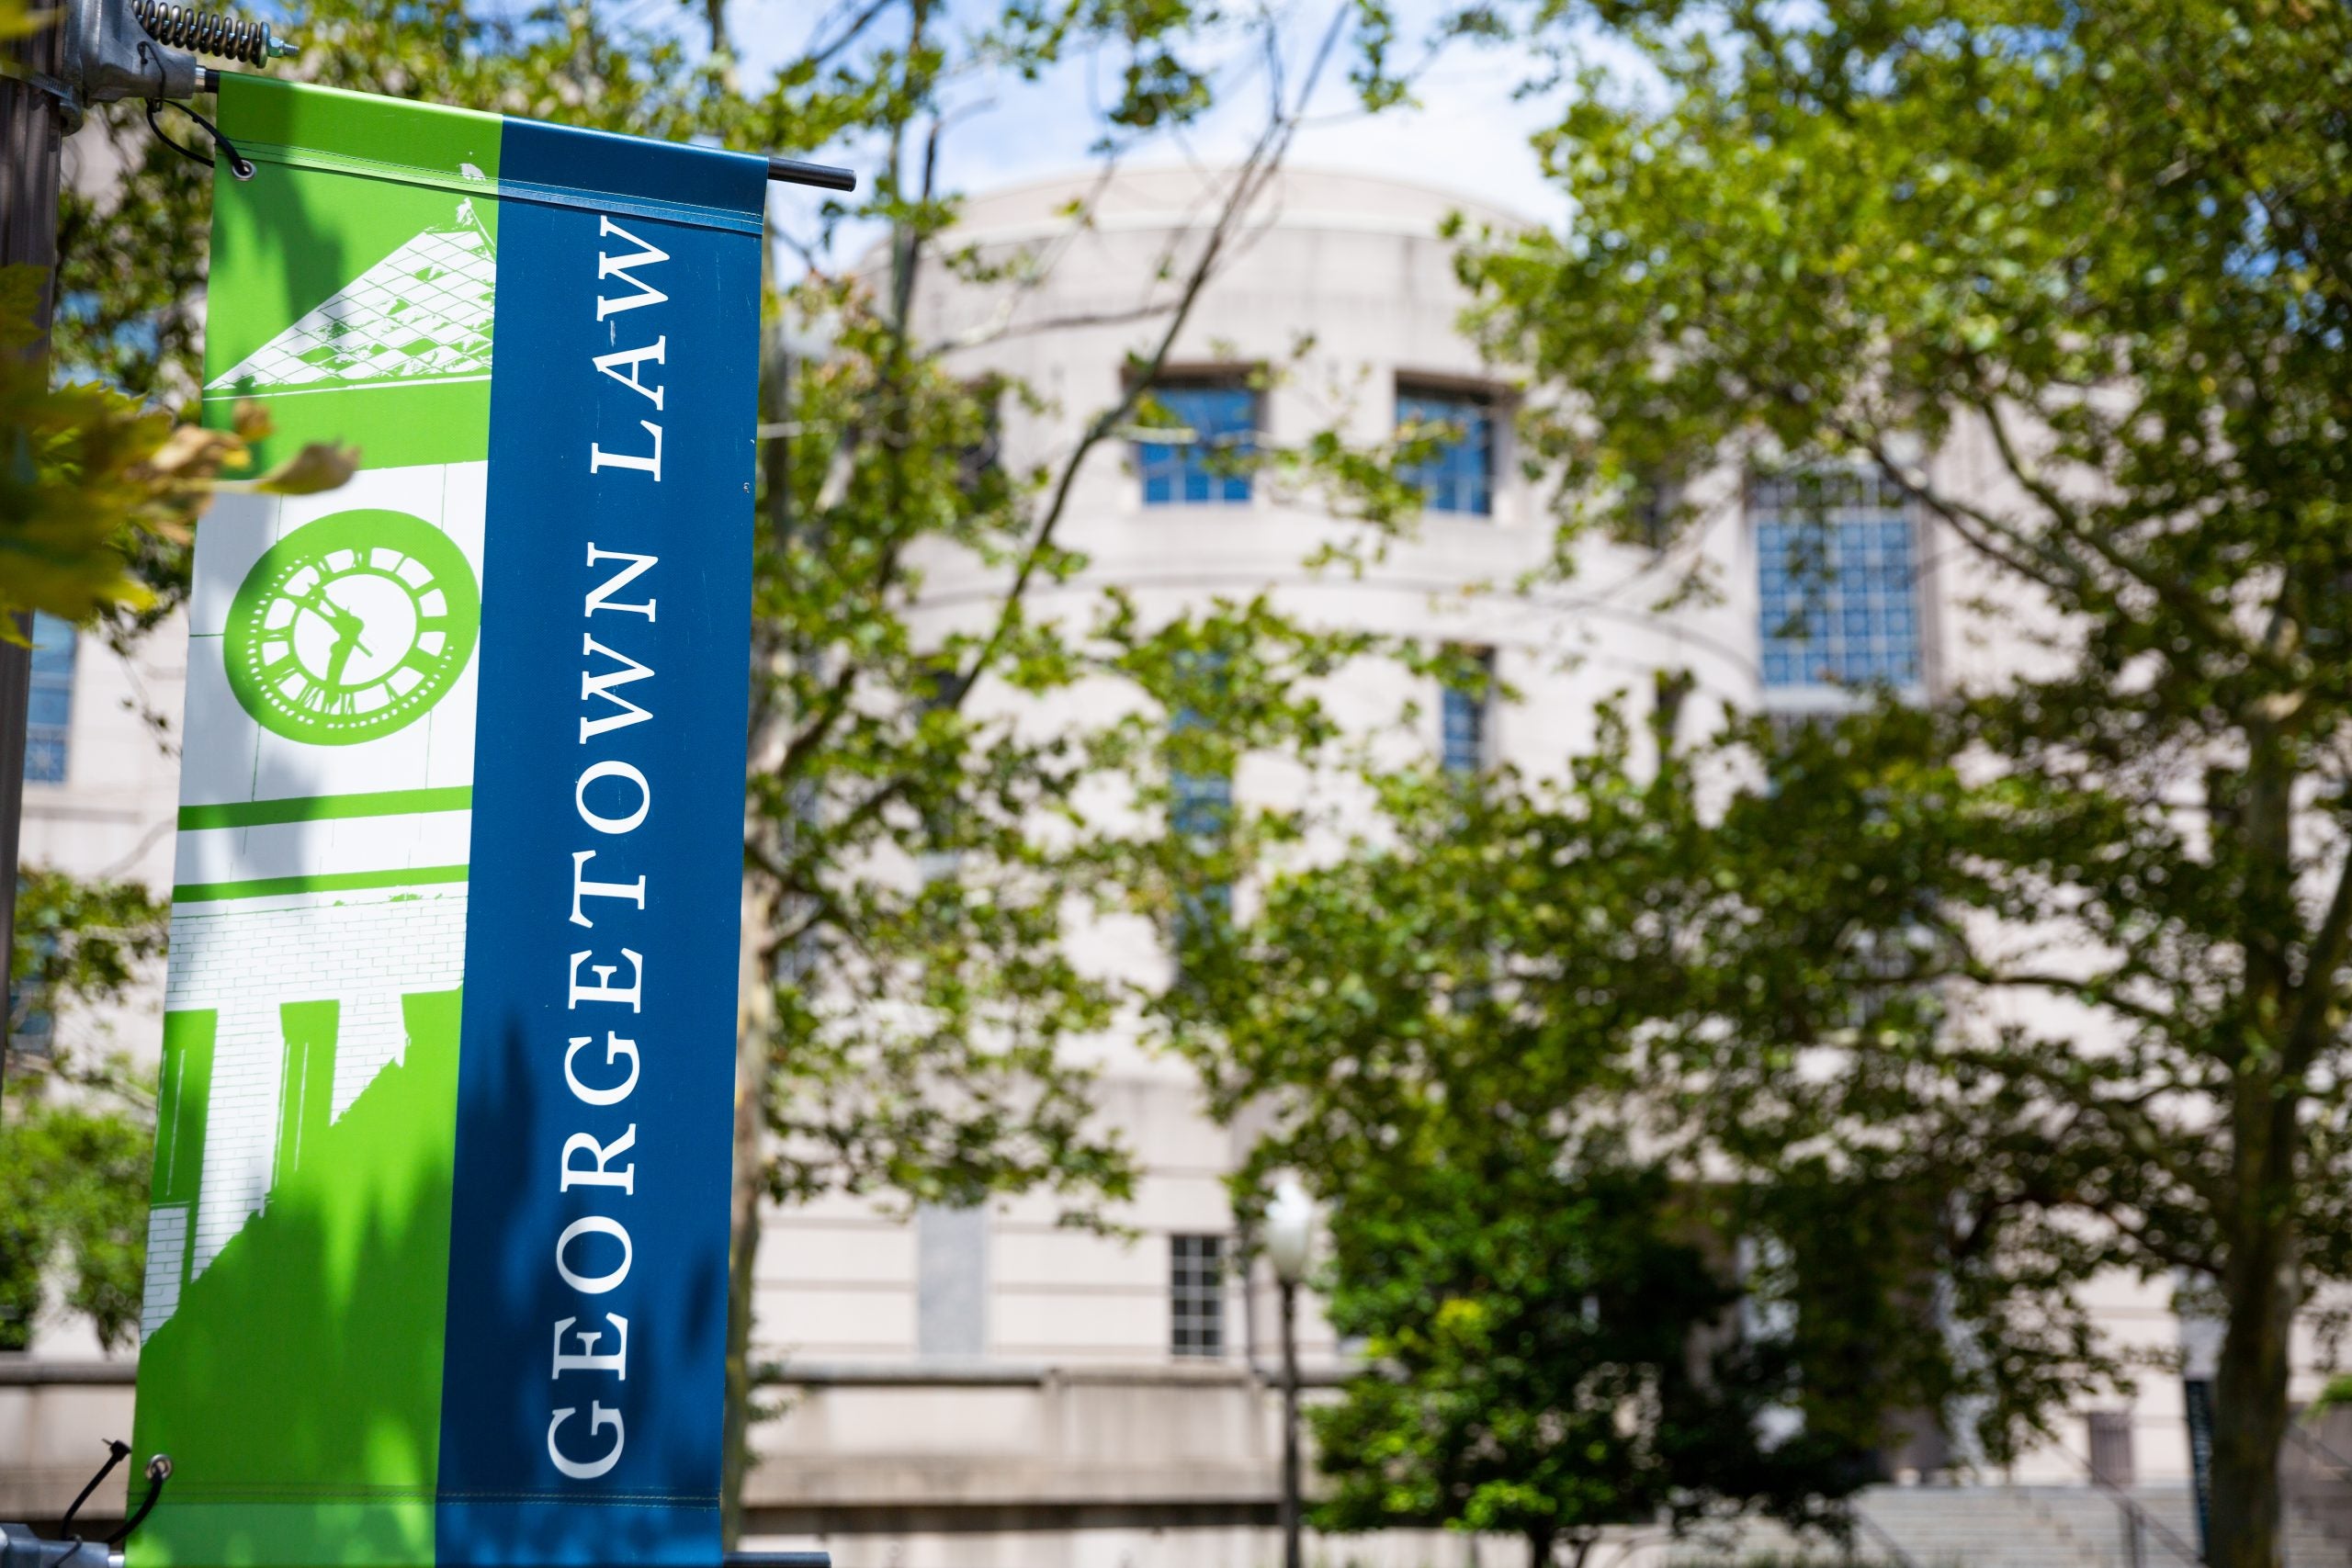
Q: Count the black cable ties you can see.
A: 2